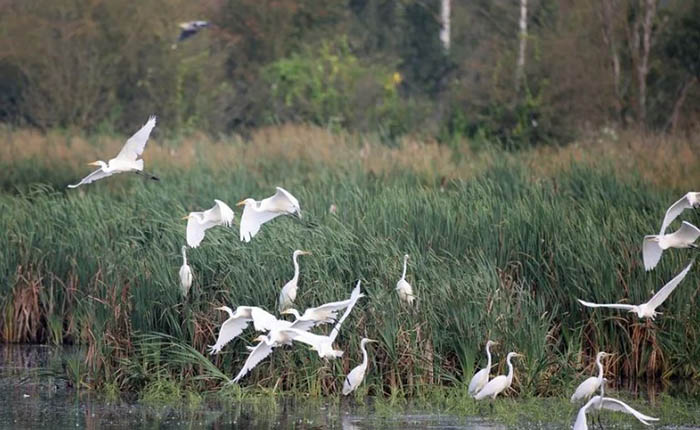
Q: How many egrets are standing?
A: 7